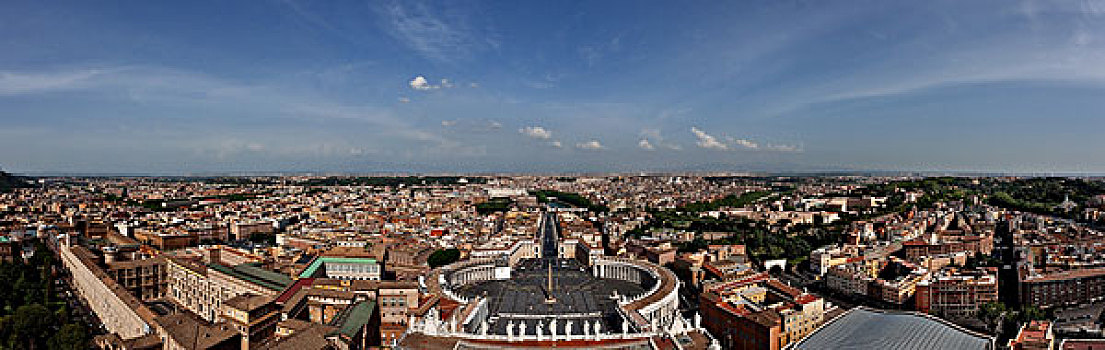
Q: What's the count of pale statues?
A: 13